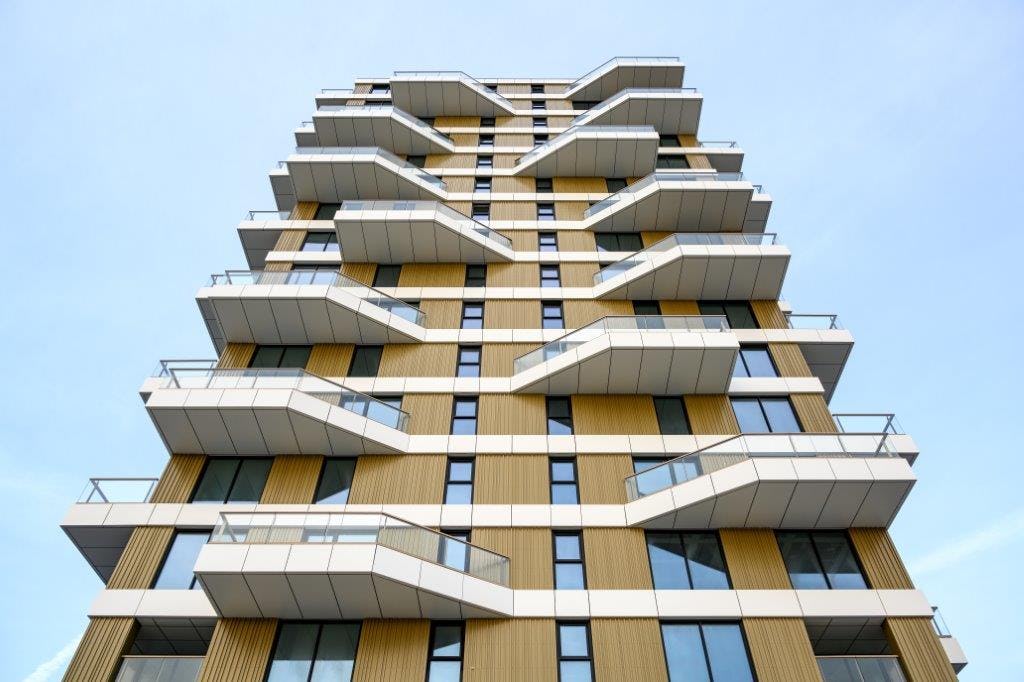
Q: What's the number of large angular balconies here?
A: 14